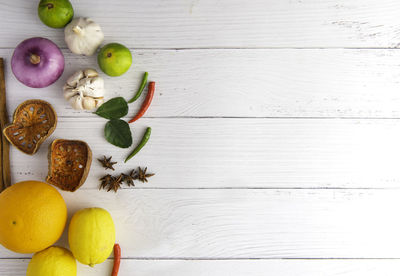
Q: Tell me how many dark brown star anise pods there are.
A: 5